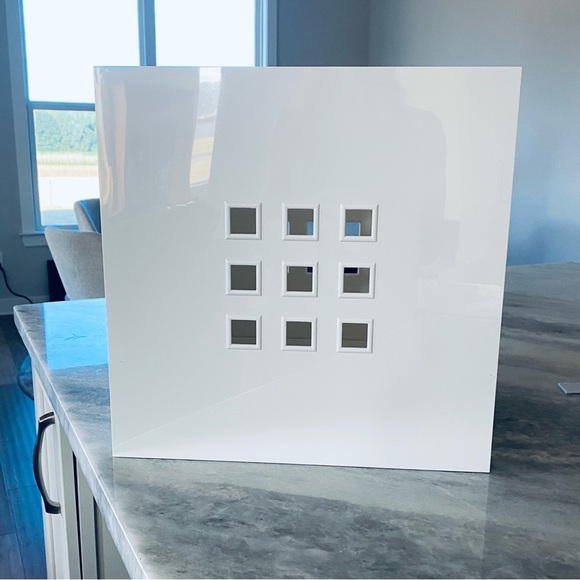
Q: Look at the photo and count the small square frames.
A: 9